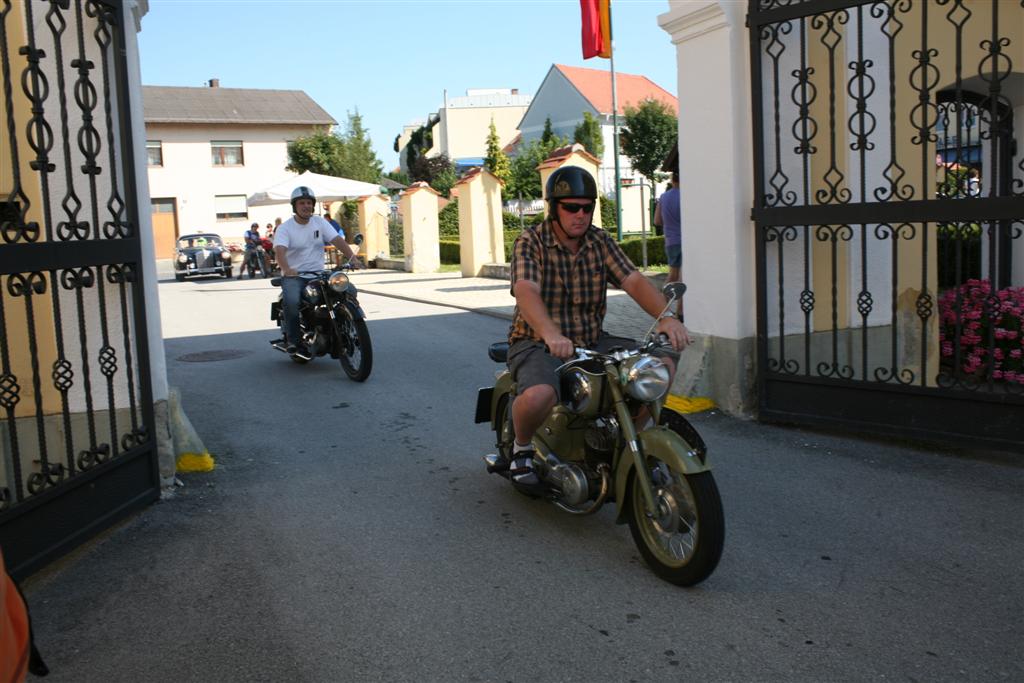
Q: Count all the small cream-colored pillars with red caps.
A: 4